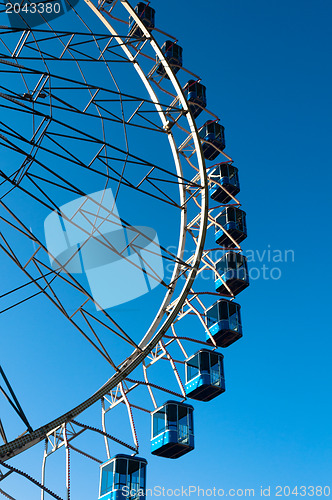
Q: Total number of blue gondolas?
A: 11